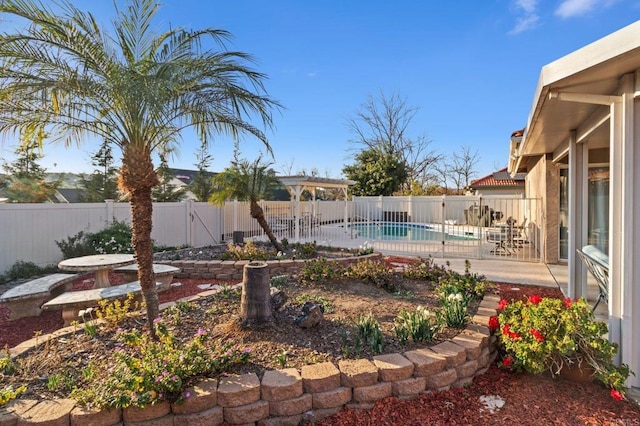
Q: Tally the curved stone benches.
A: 3